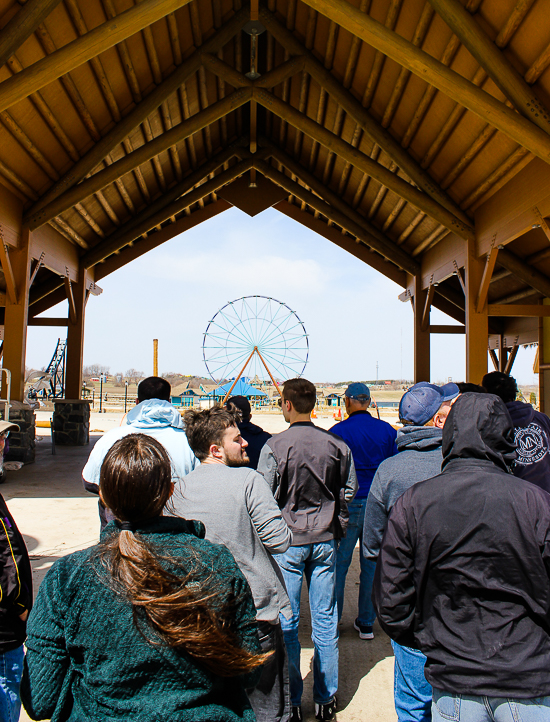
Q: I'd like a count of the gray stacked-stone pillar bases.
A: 2